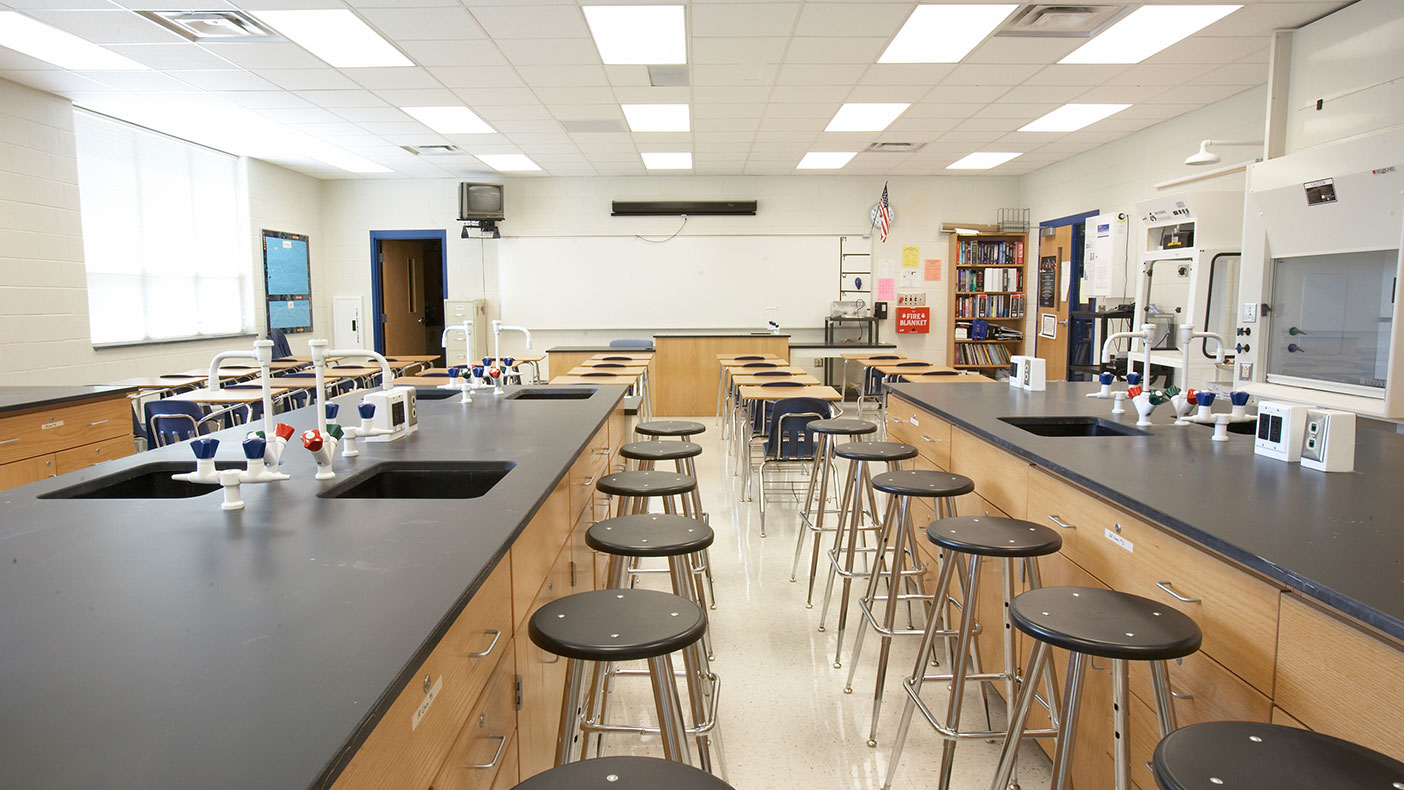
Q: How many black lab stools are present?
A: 12